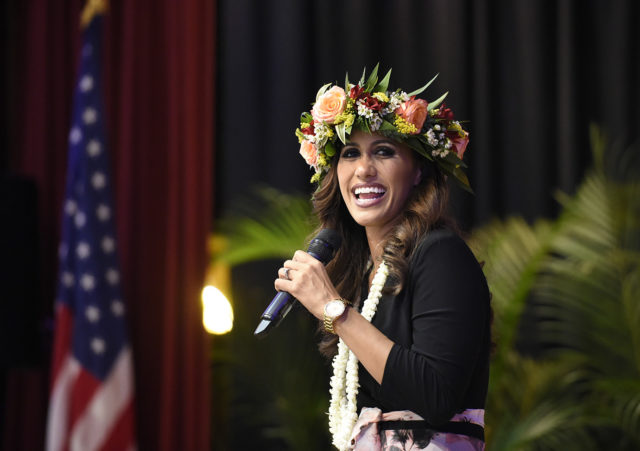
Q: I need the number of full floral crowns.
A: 1